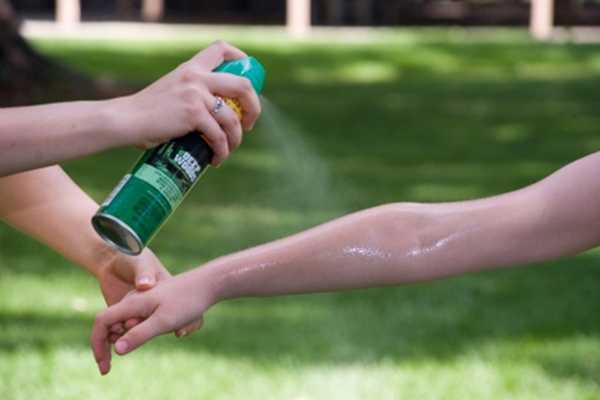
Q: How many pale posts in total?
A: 4